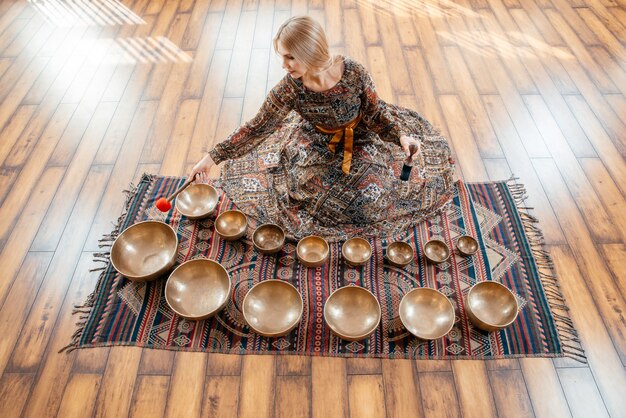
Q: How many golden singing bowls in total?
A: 14